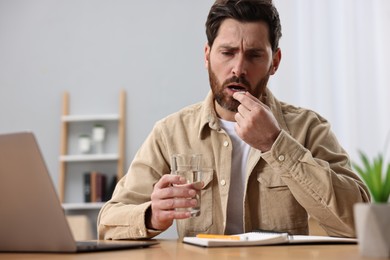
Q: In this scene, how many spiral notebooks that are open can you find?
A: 1